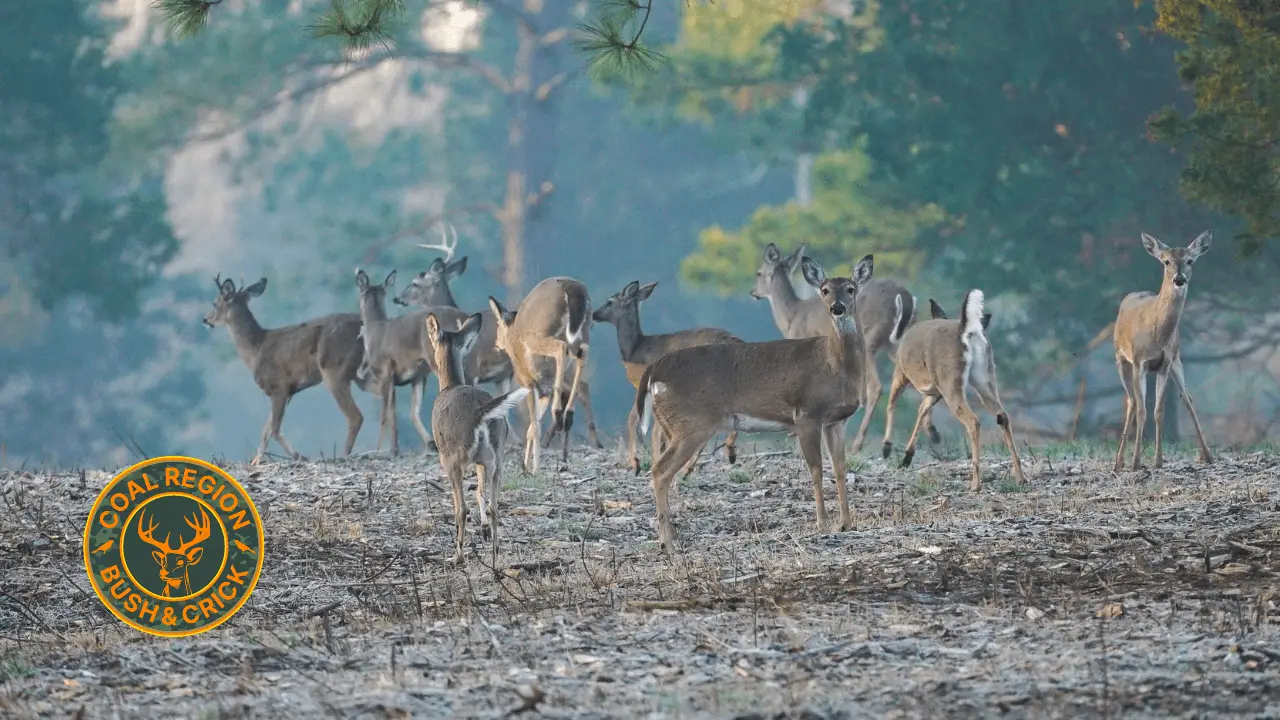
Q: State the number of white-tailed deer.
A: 10